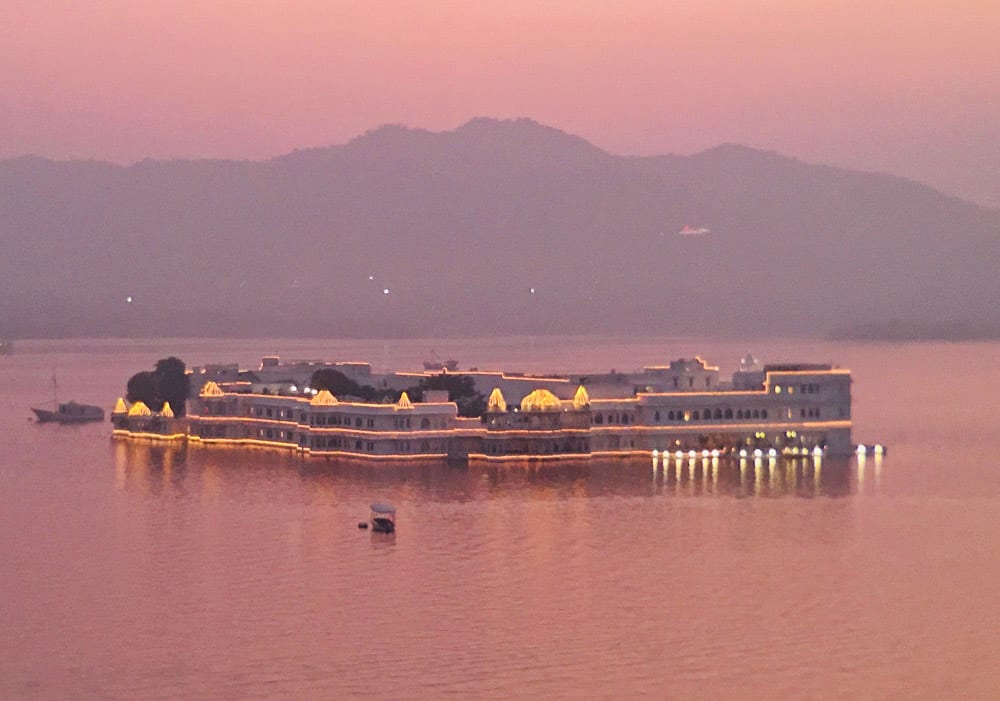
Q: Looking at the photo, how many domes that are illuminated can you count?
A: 9